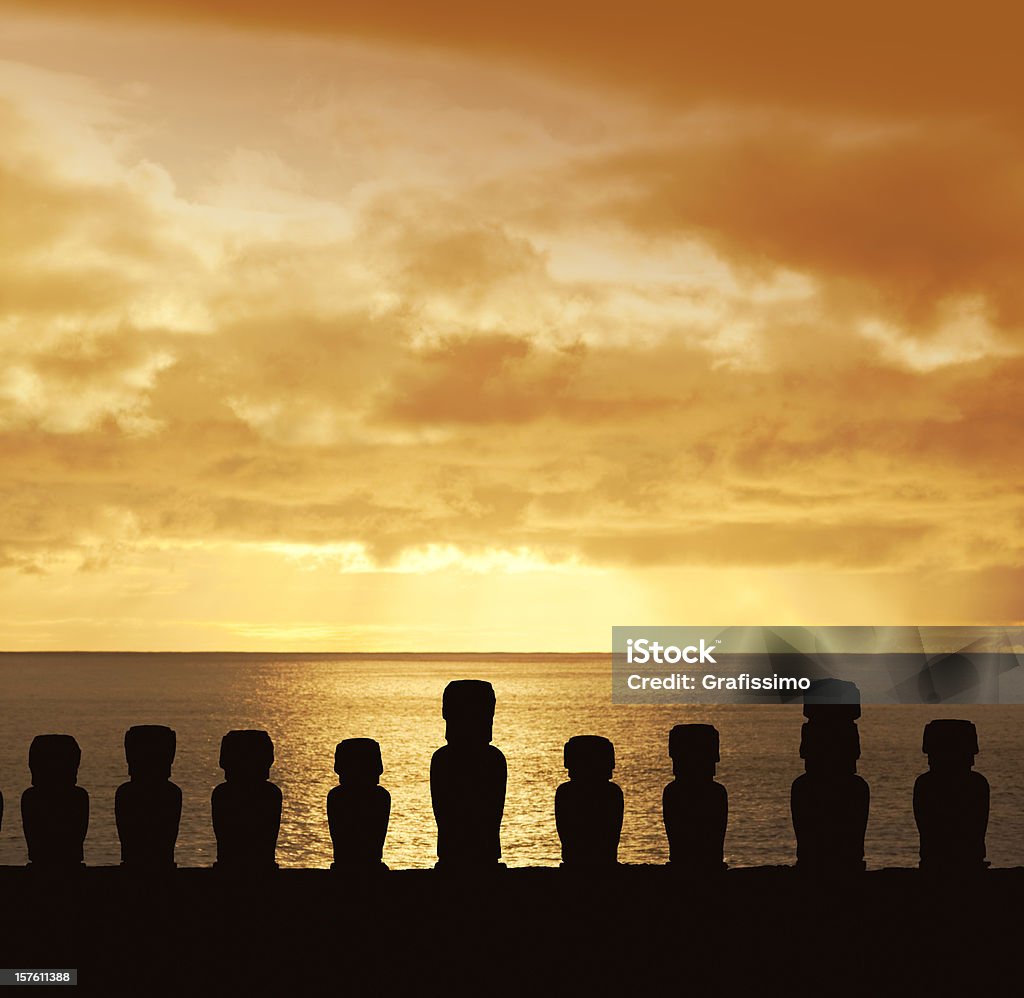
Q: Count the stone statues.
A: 9